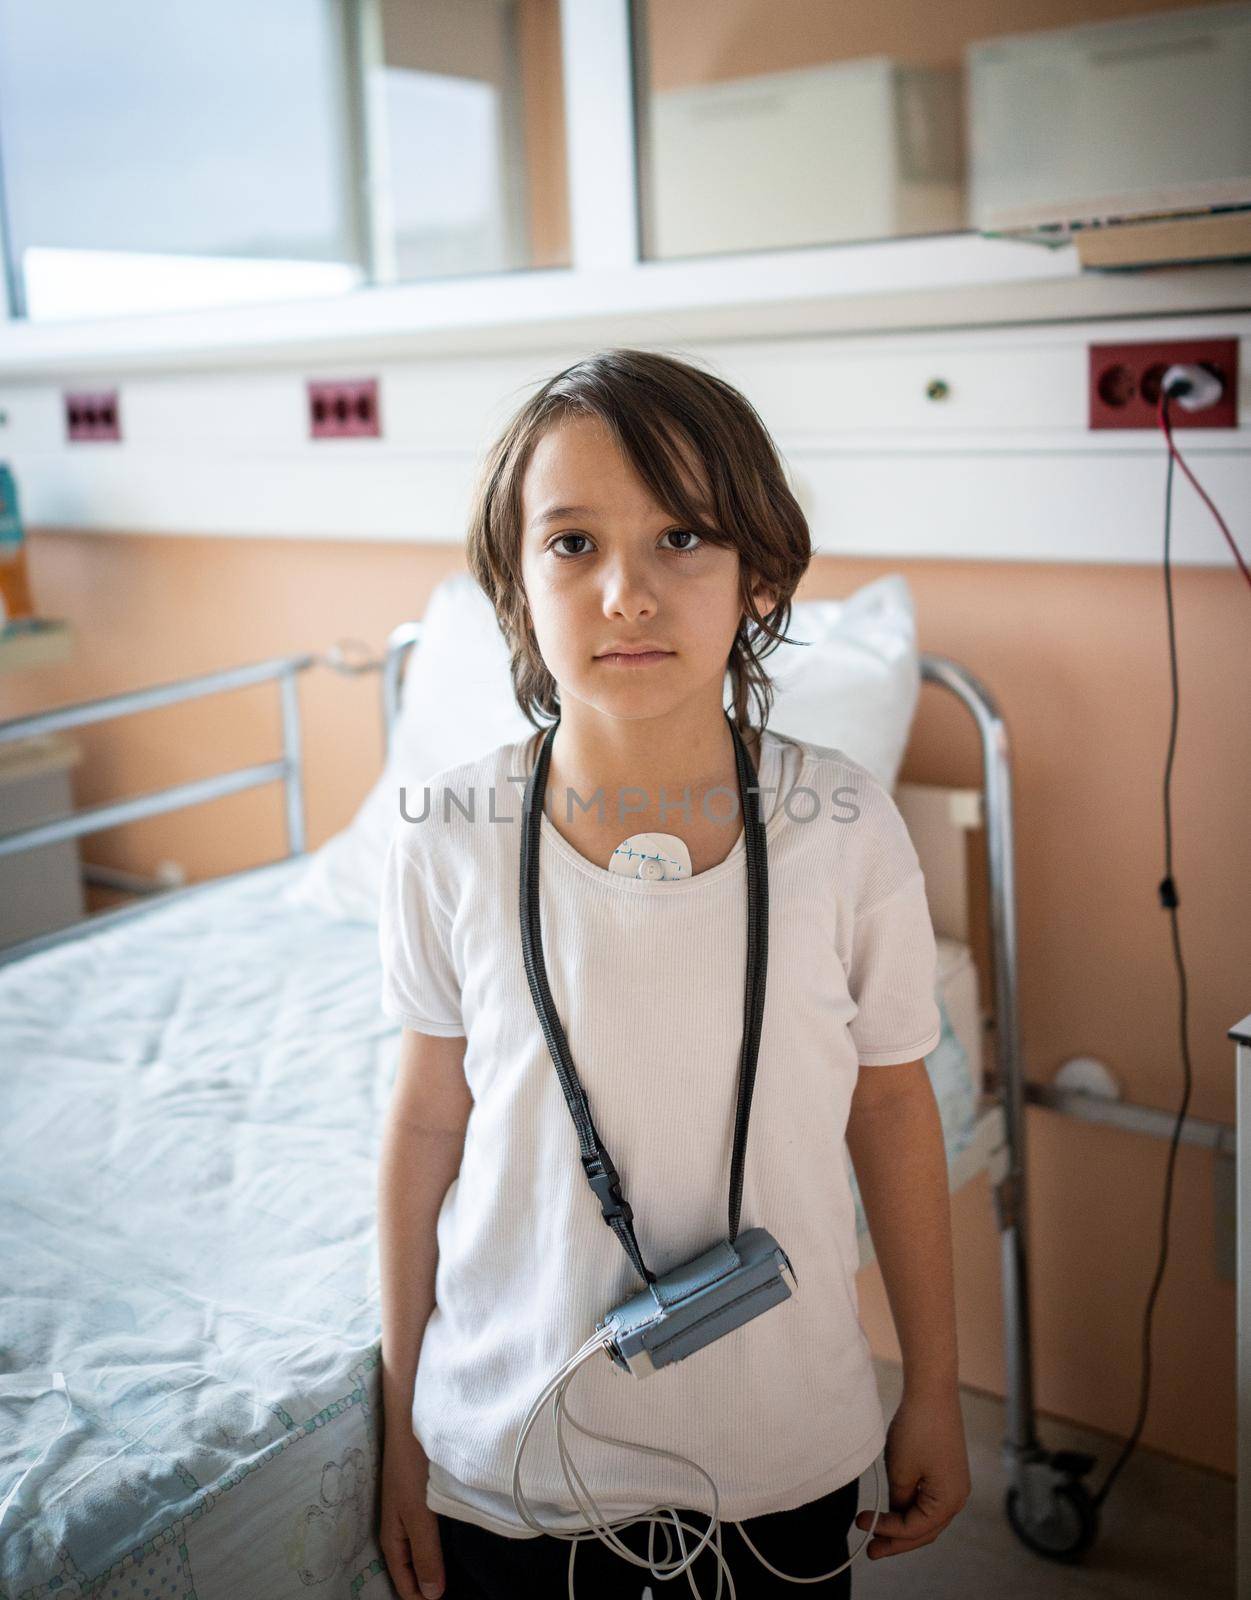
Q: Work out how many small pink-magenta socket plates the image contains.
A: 2